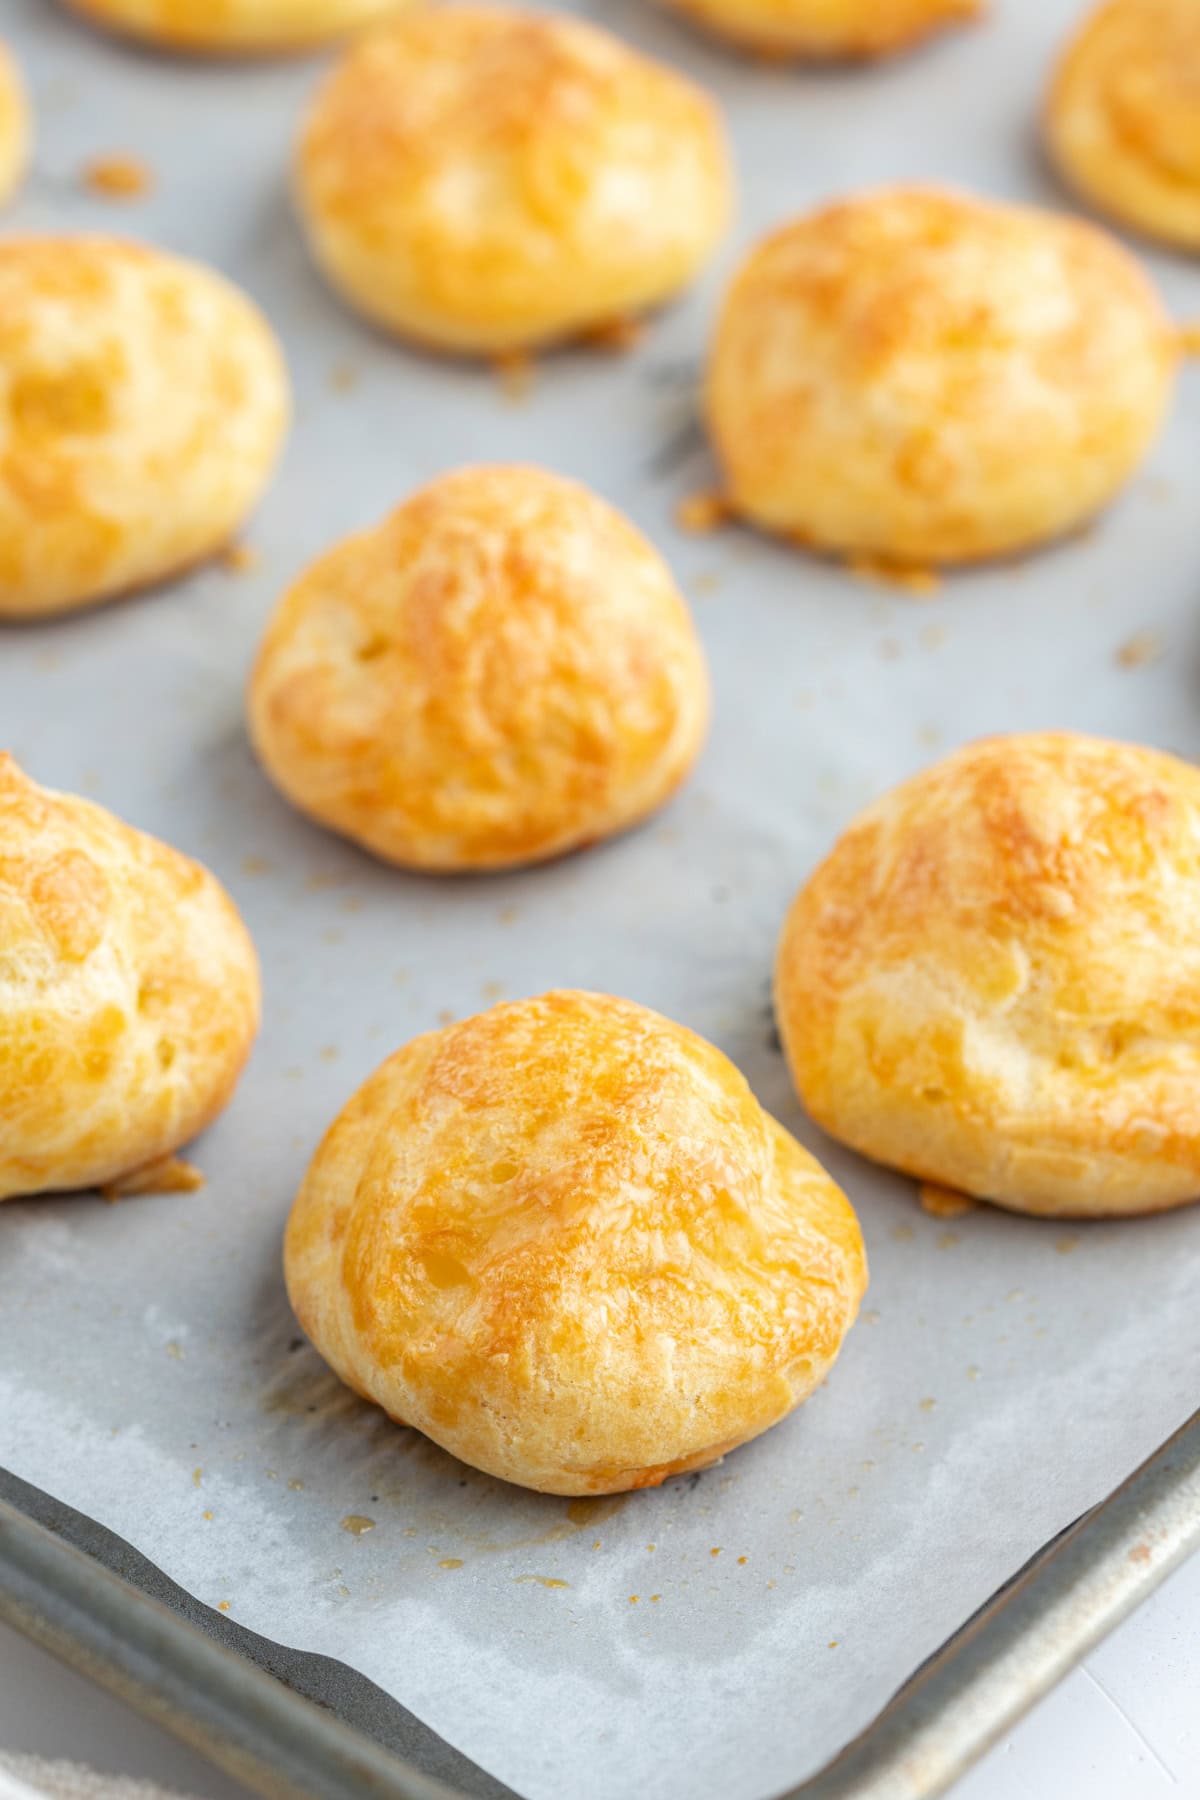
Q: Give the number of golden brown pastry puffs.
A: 11